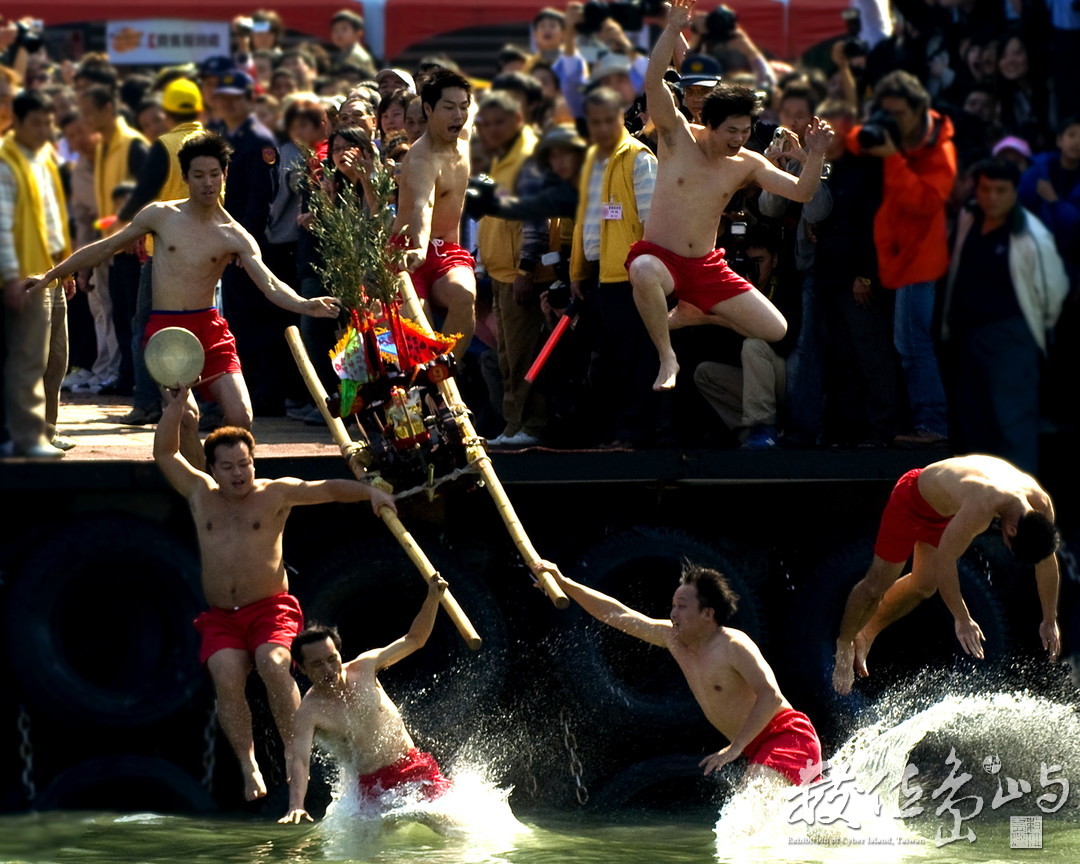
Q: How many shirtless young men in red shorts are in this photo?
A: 7